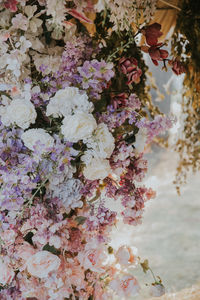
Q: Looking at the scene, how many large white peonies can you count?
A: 6